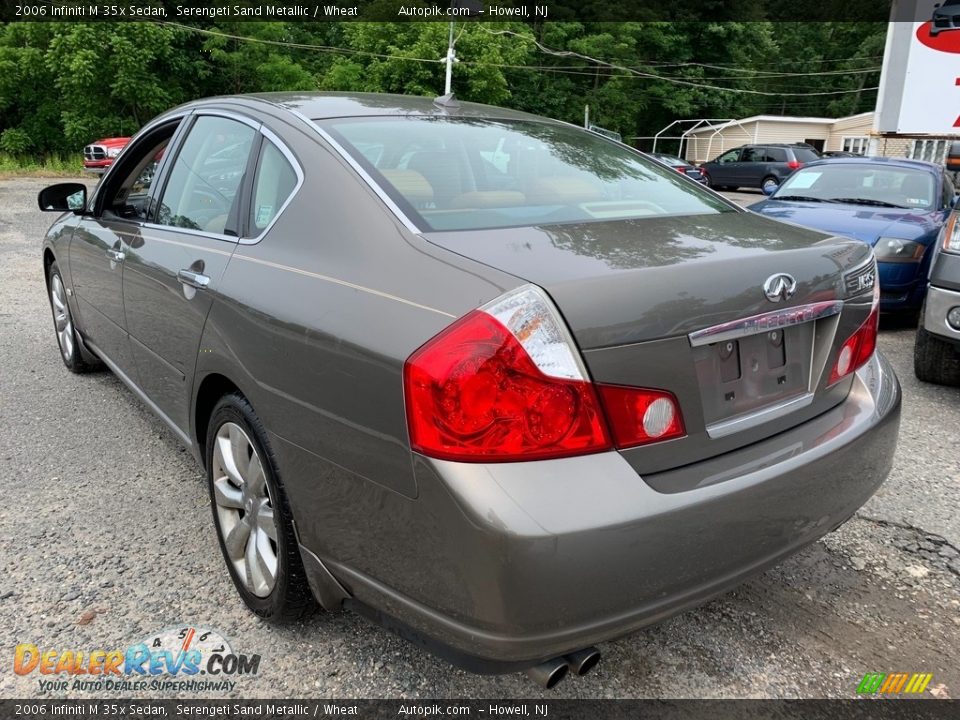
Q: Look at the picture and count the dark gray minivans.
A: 1